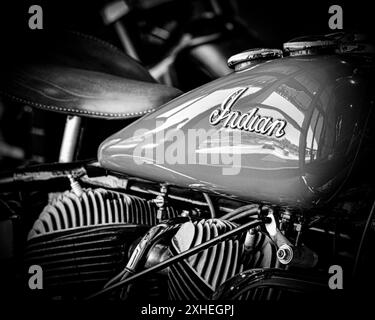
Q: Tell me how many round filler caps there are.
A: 2